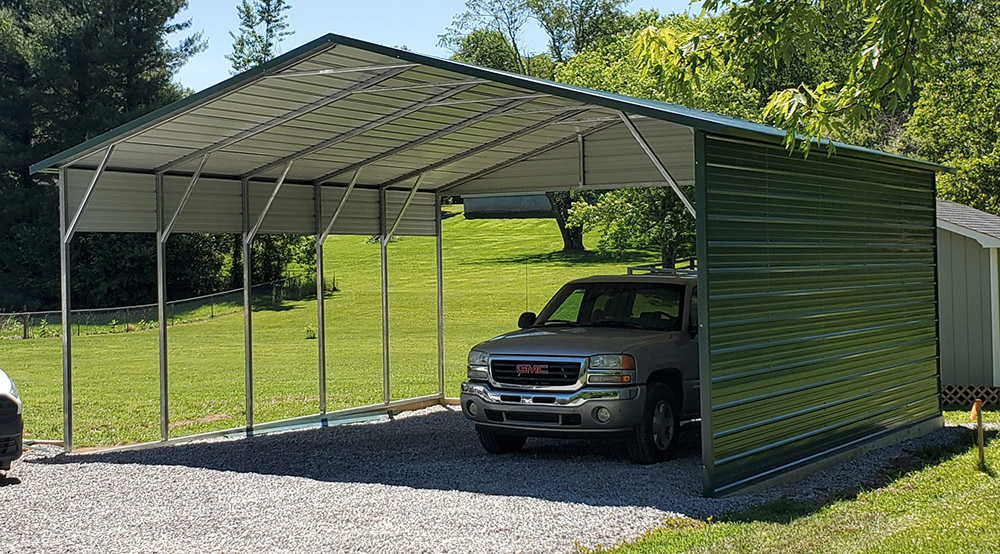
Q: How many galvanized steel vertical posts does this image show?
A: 6